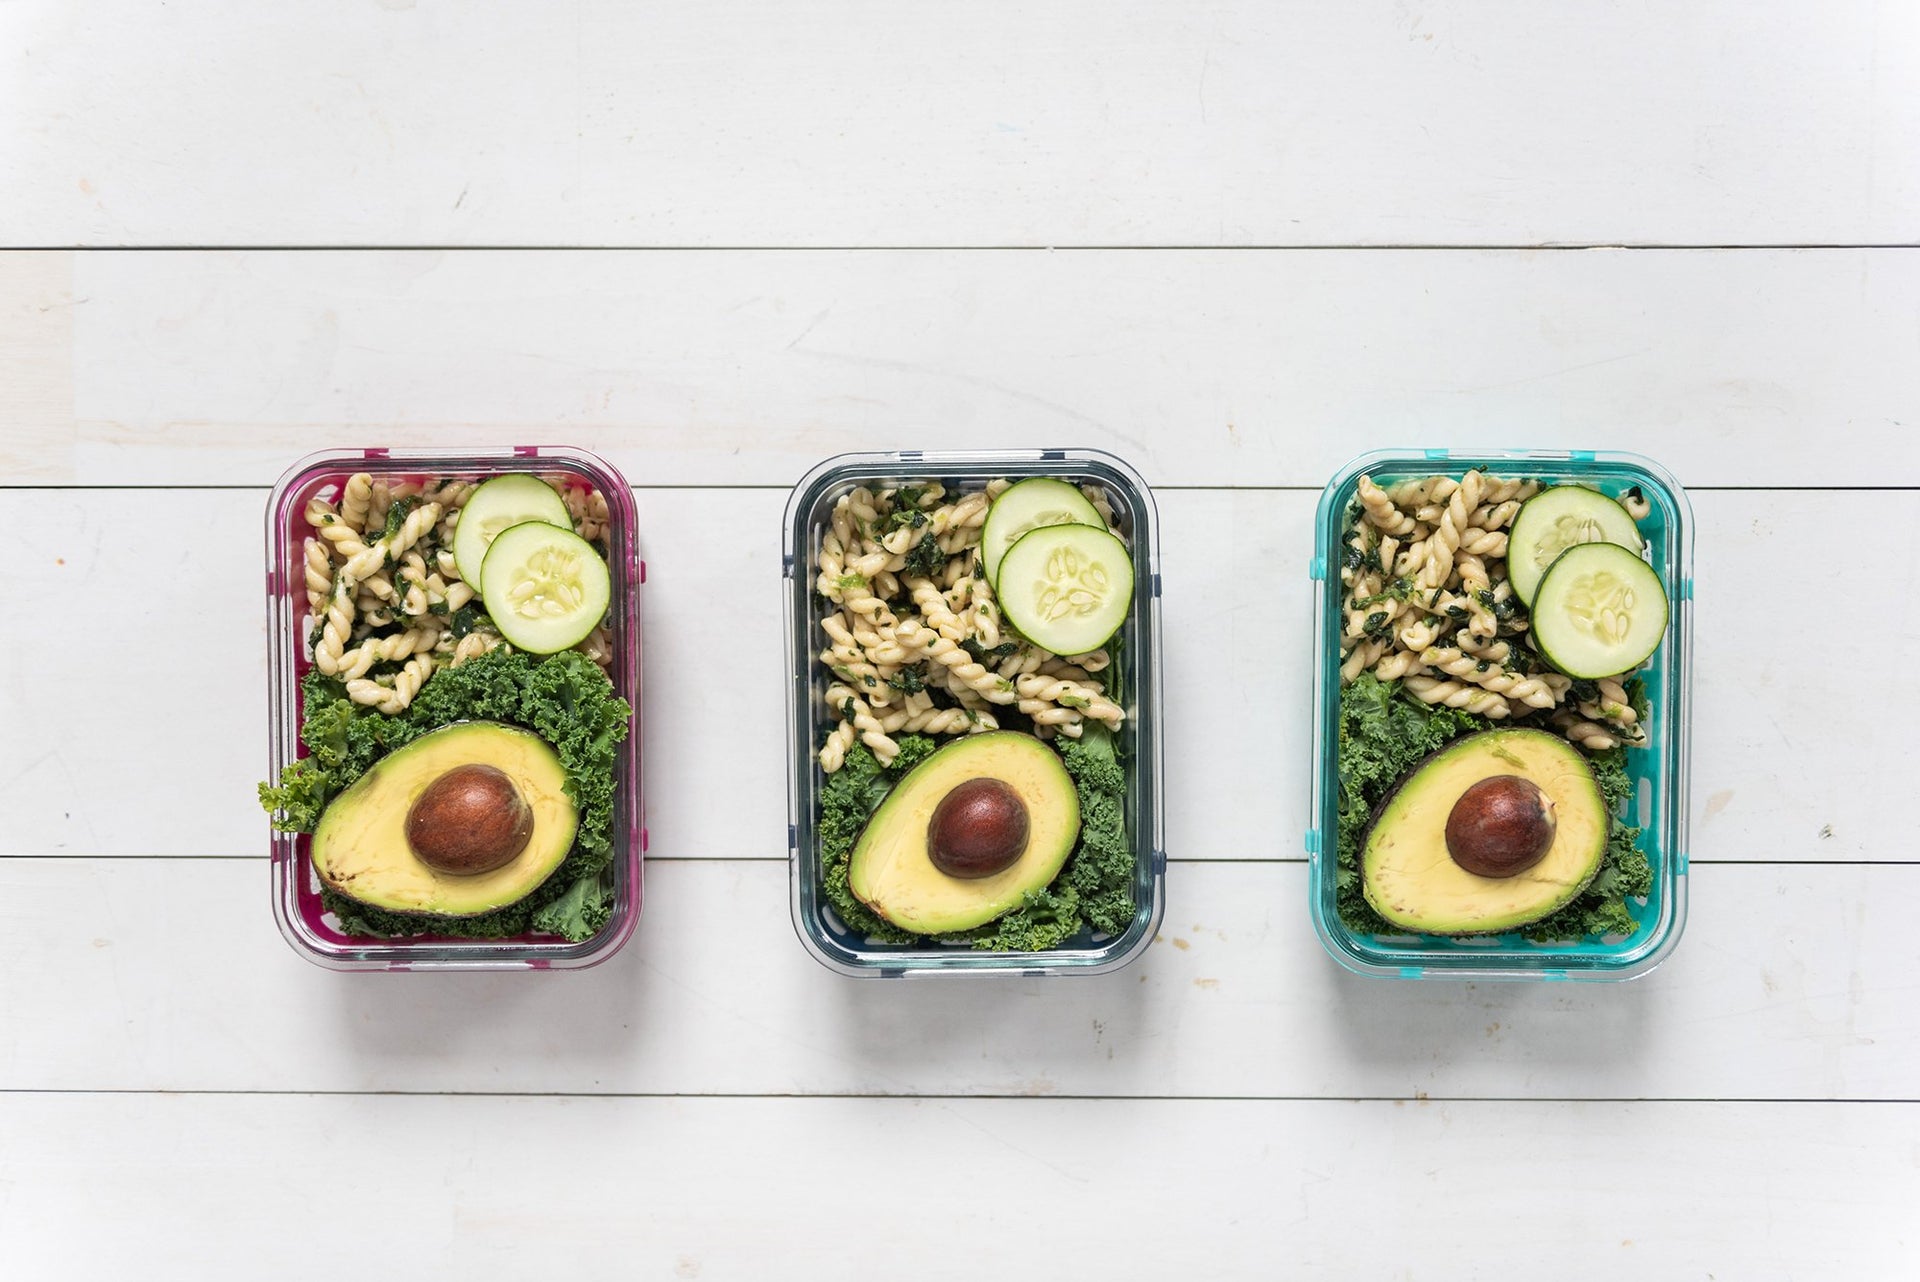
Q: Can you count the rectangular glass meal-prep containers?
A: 3